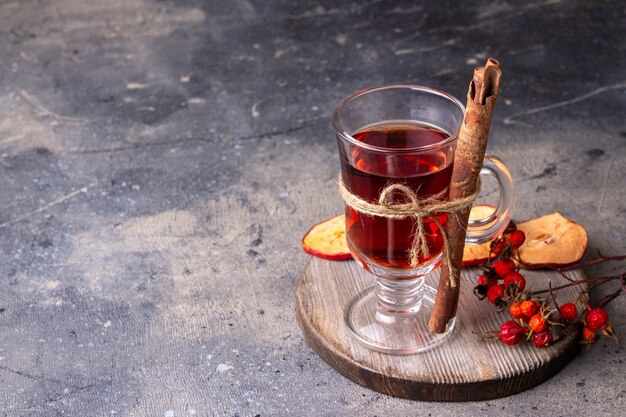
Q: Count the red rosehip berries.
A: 14